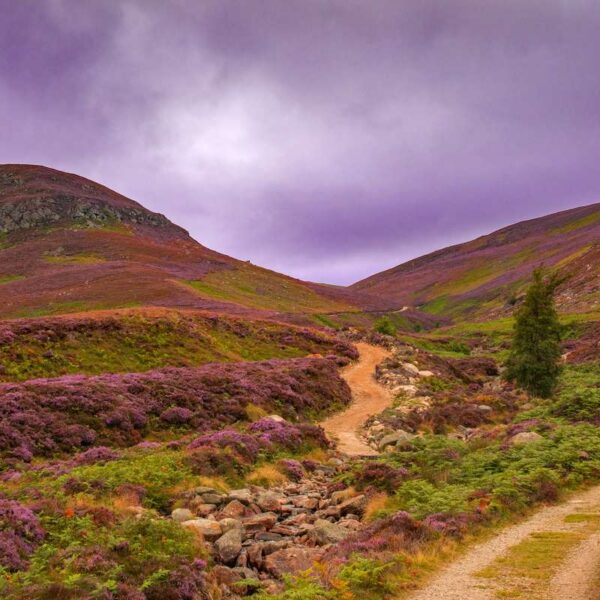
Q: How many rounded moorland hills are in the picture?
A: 2